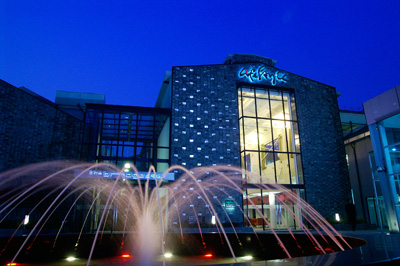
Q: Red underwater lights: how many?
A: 3